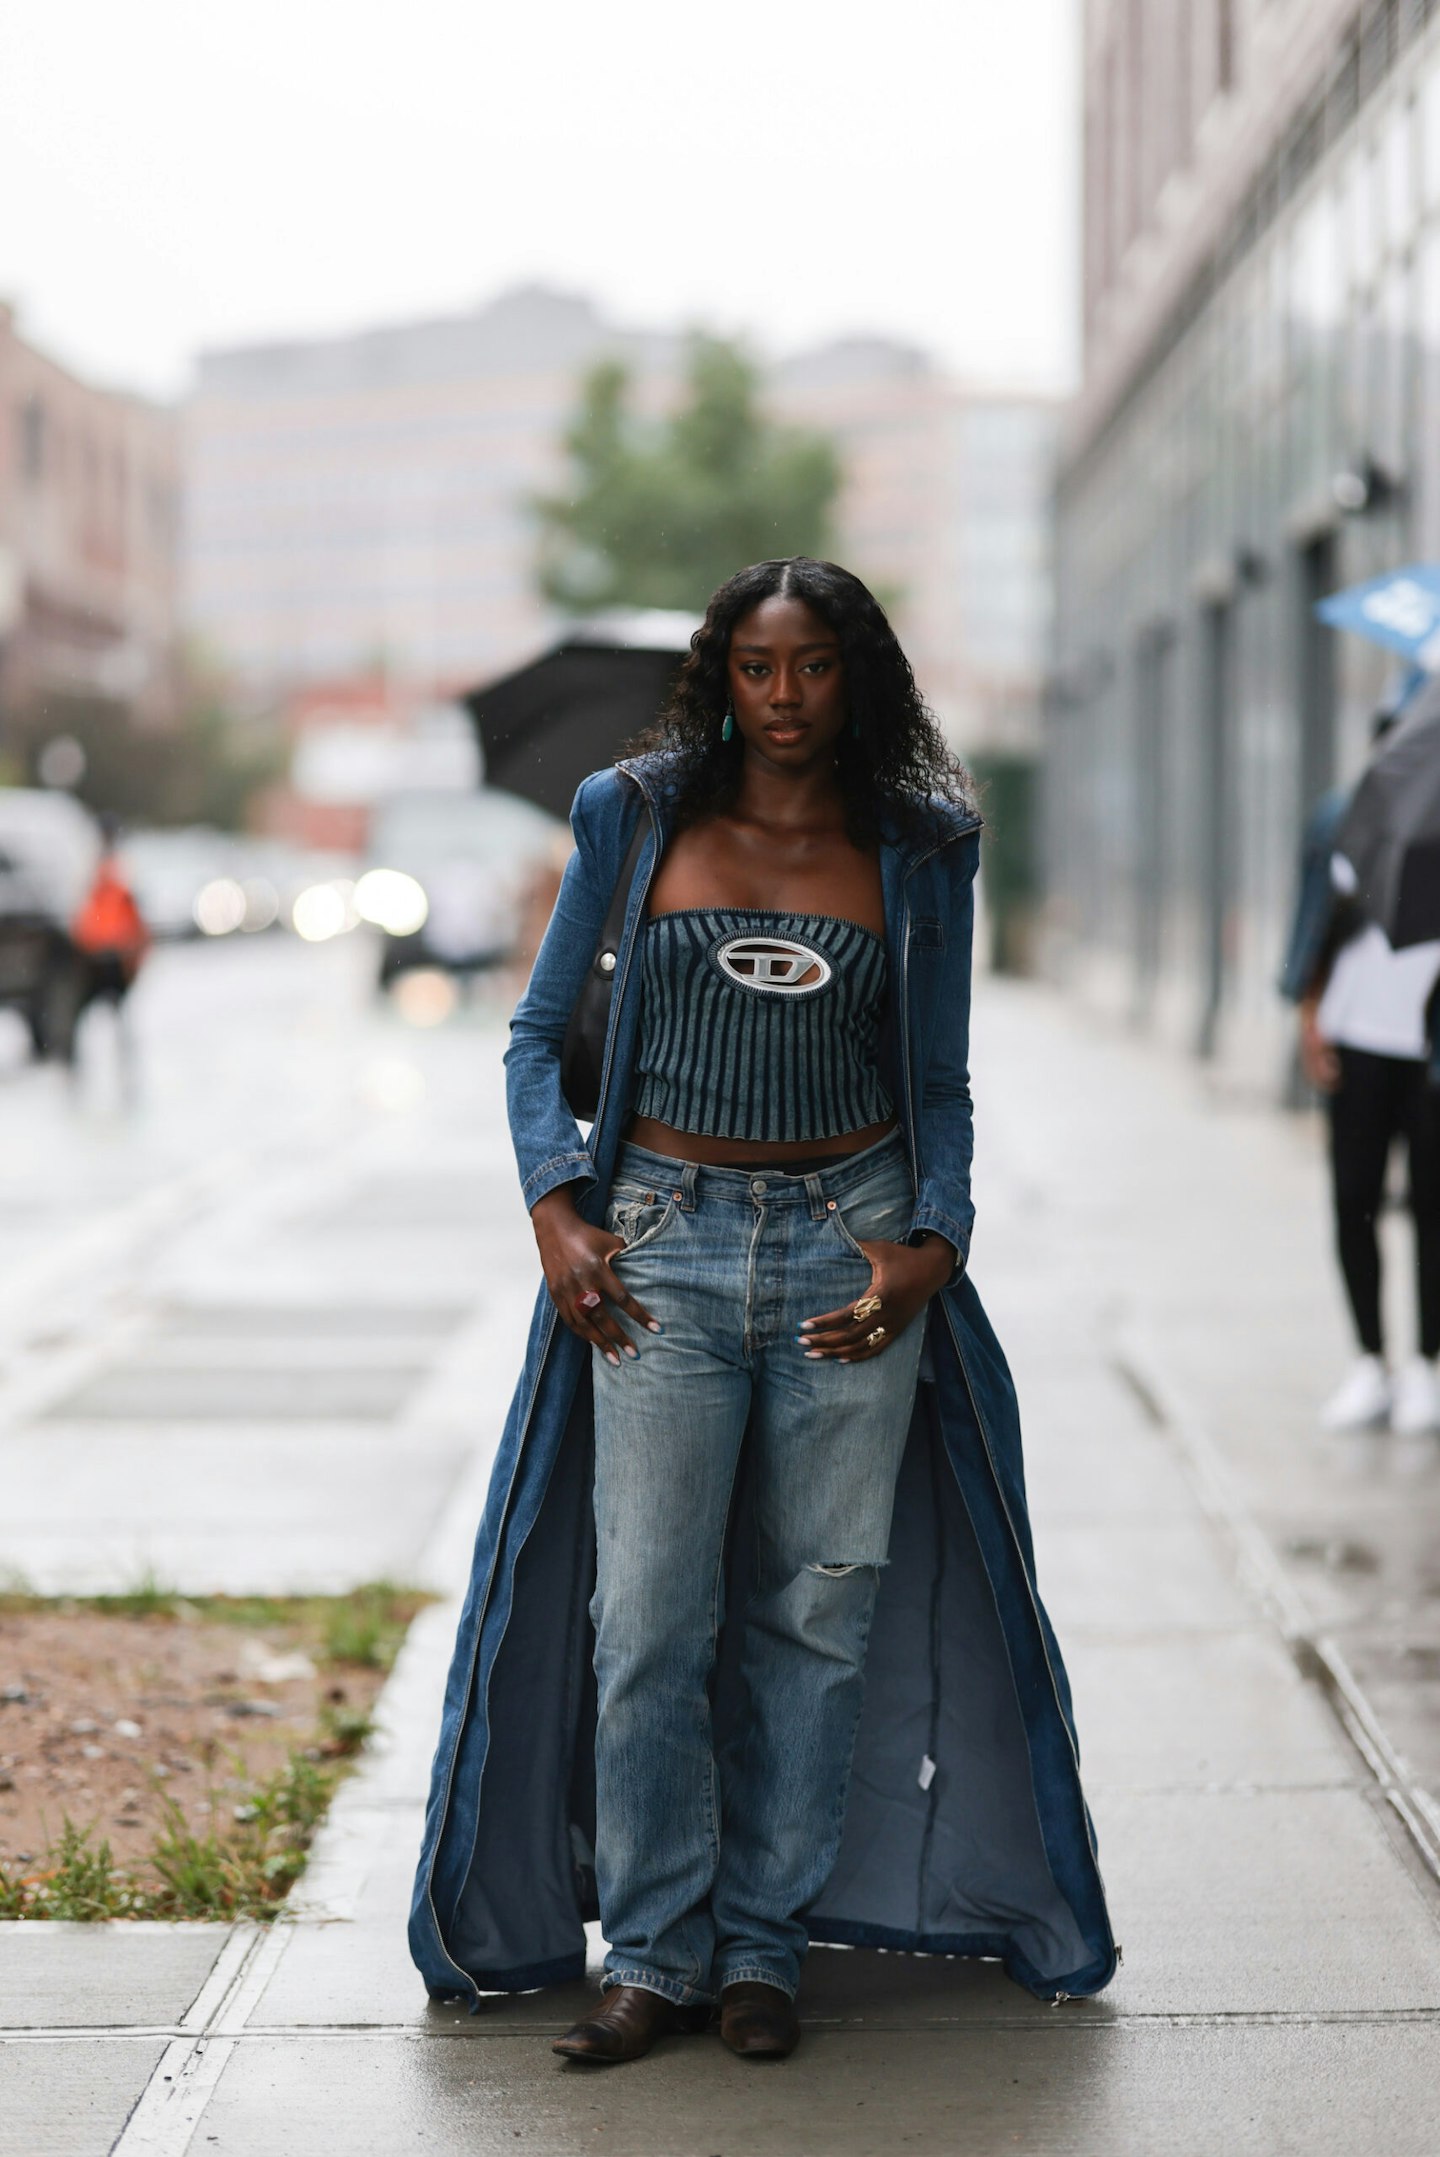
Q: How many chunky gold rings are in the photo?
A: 2